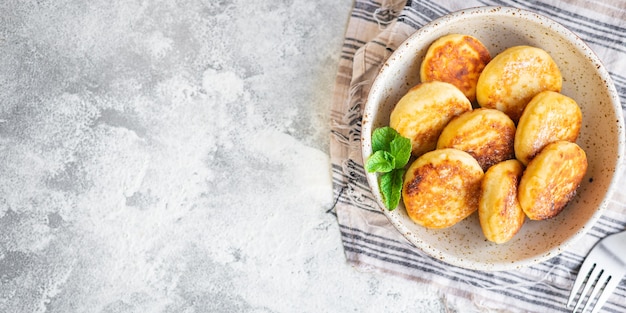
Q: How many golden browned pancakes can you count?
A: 8